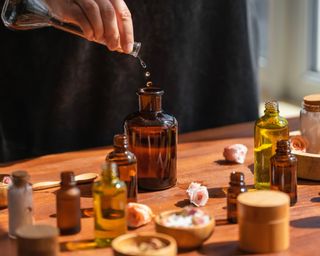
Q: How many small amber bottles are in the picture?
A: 4